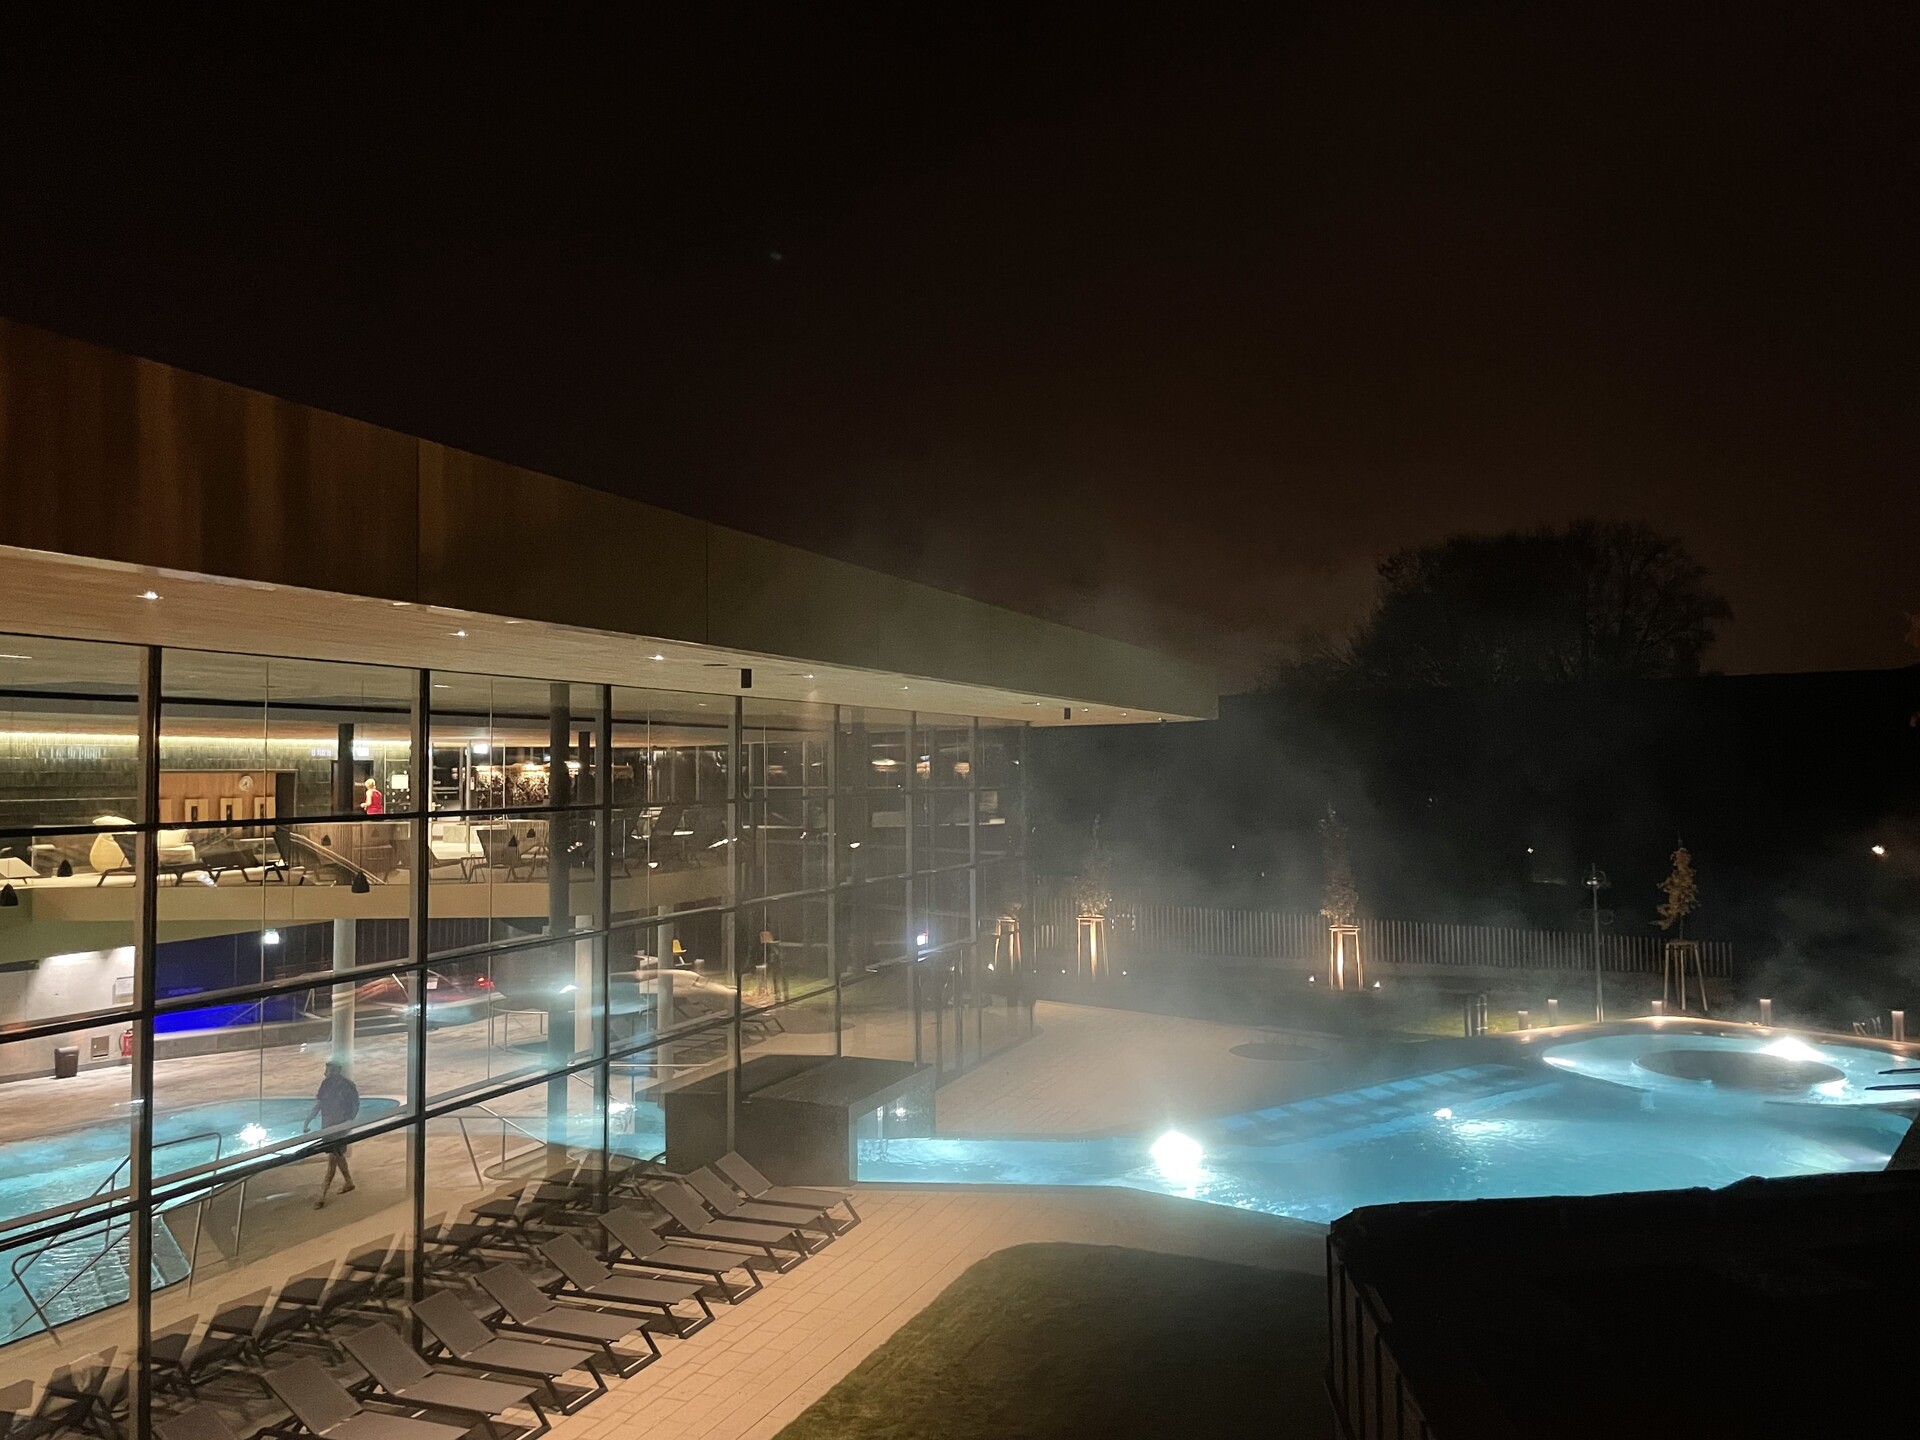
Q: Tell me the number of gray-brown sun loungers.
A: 10